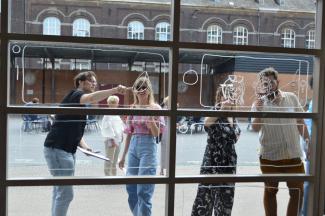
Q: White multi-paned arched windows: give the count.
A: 8